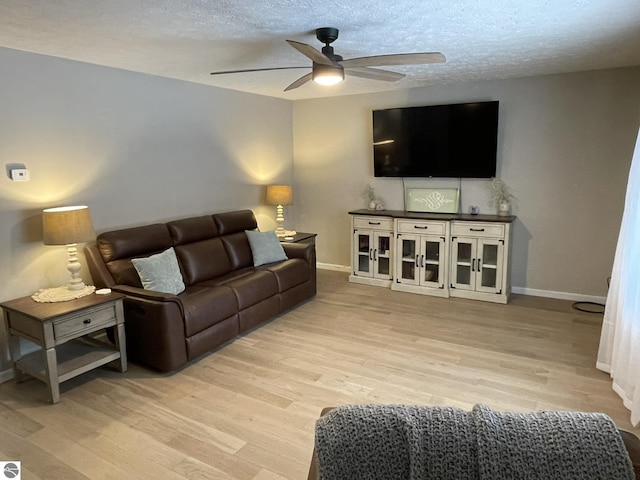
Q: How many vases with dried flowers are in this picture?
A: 2